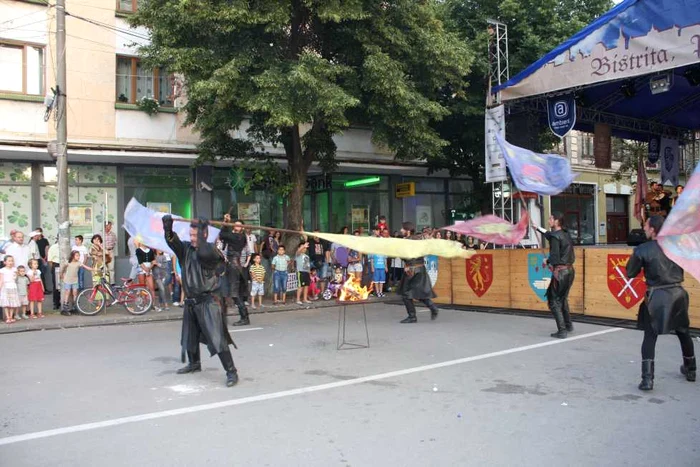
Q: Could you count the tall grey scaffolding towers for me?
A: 1